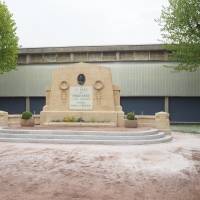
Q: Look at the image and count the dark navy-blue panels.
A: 4